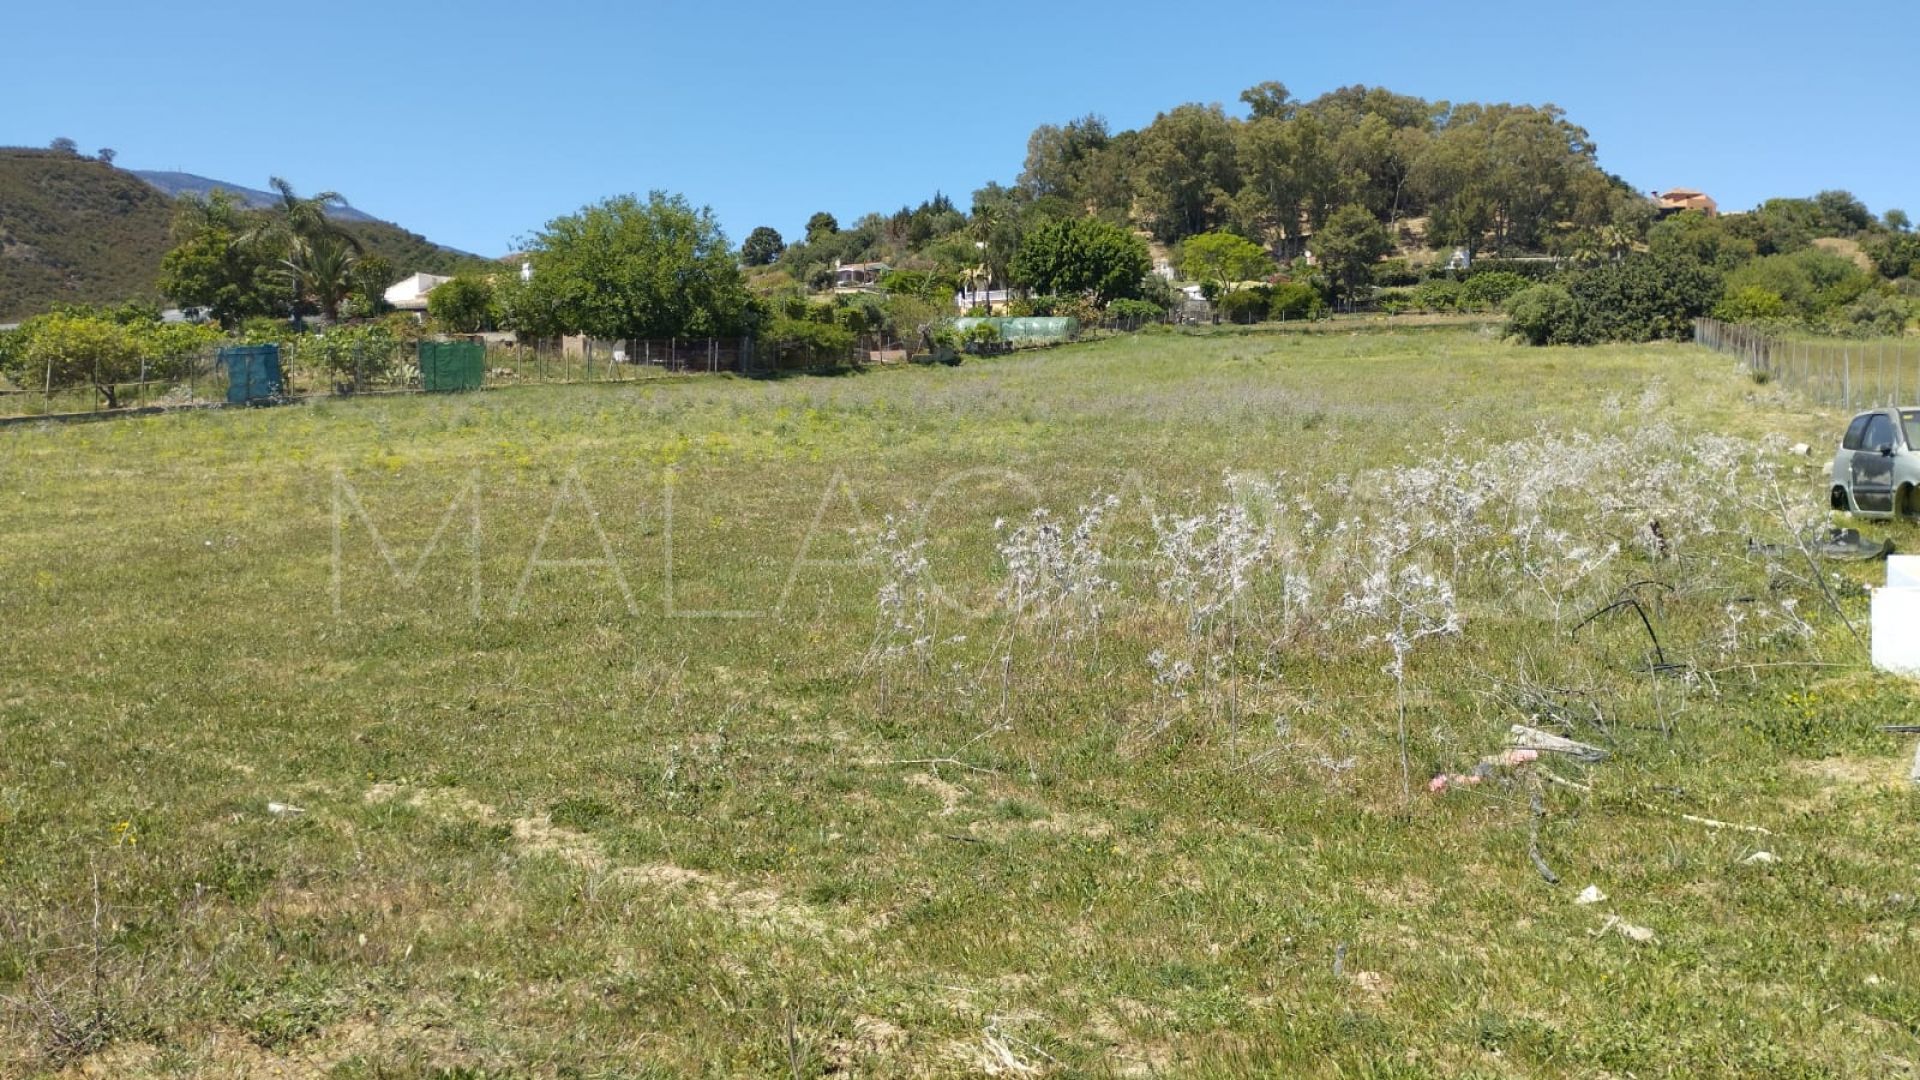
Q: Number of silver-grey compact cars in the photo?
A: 1